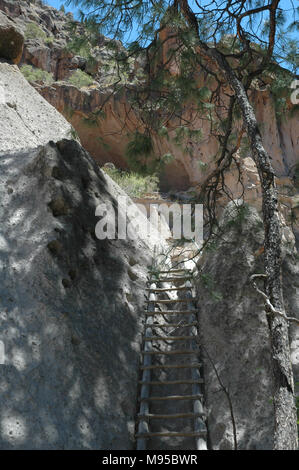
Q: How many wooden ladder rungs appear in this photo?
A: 13